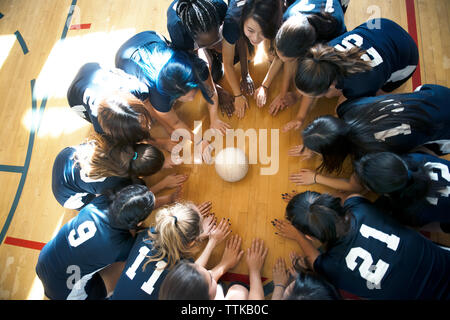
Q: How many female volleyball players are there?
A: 14